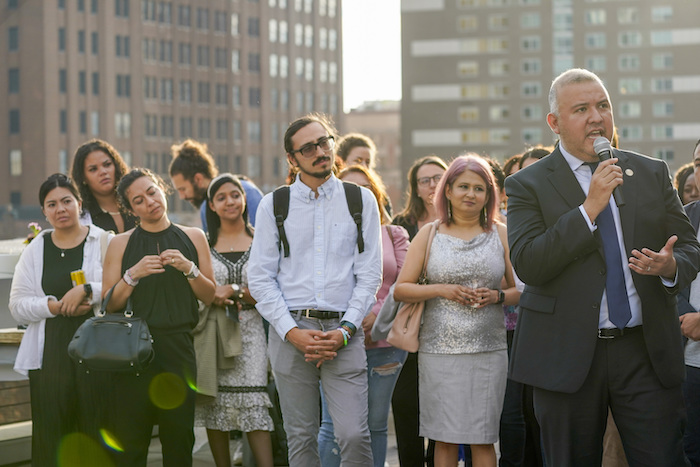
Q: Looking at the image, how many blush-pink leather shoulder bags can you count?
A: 1